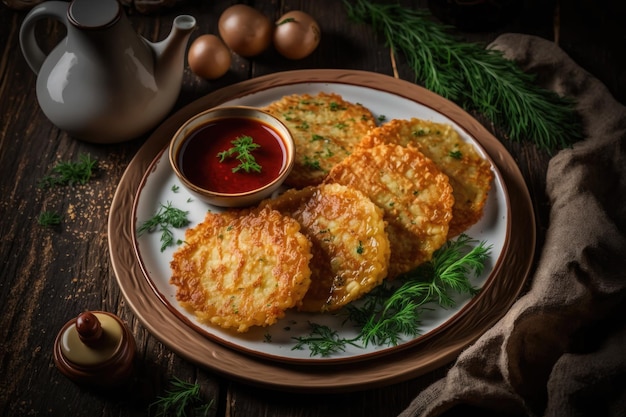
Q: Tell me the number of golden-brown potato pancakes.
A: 5